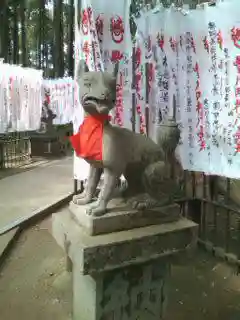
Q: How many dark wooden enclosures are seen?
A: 2